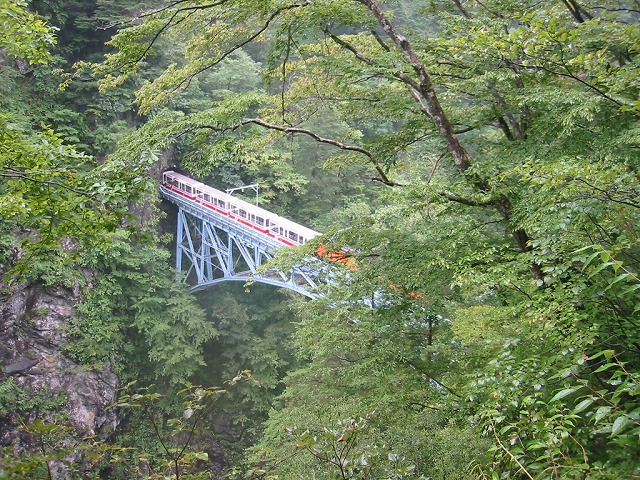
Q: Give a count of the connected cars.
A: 4